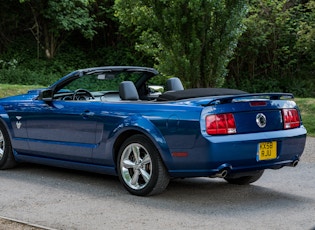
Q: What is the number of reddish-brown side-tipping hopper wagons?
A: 0